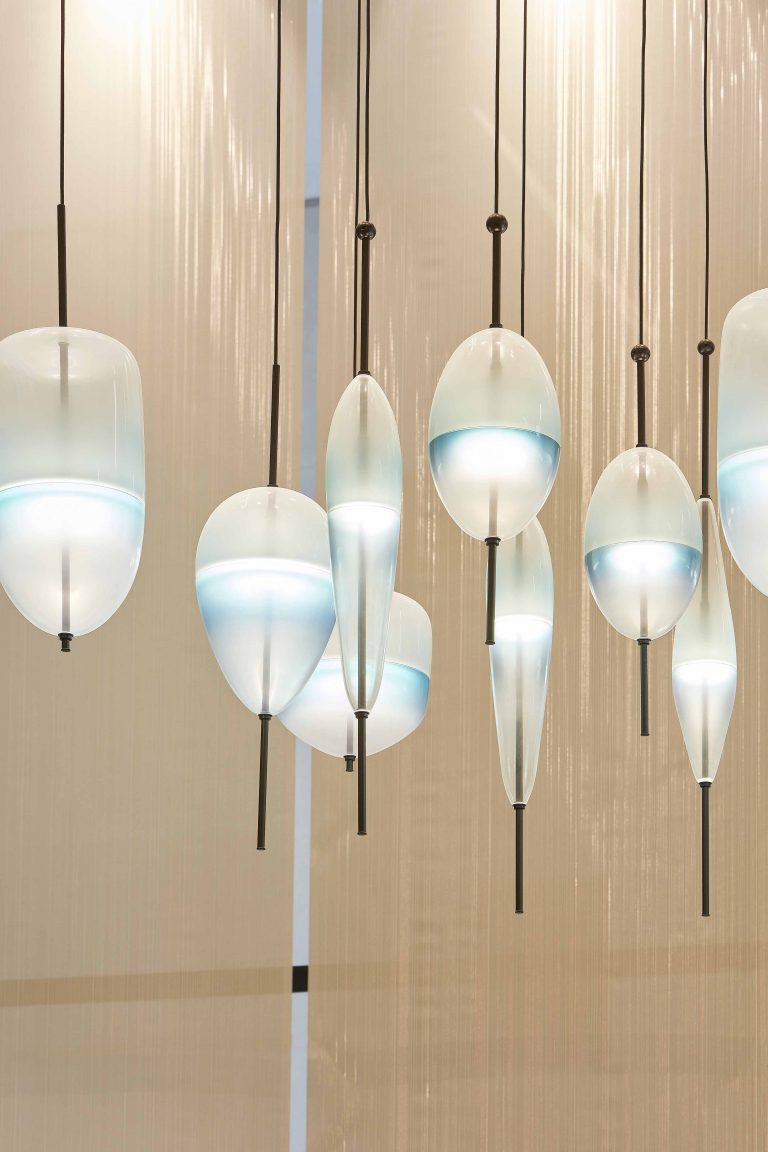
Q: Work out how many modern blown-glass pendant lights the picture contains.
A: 9